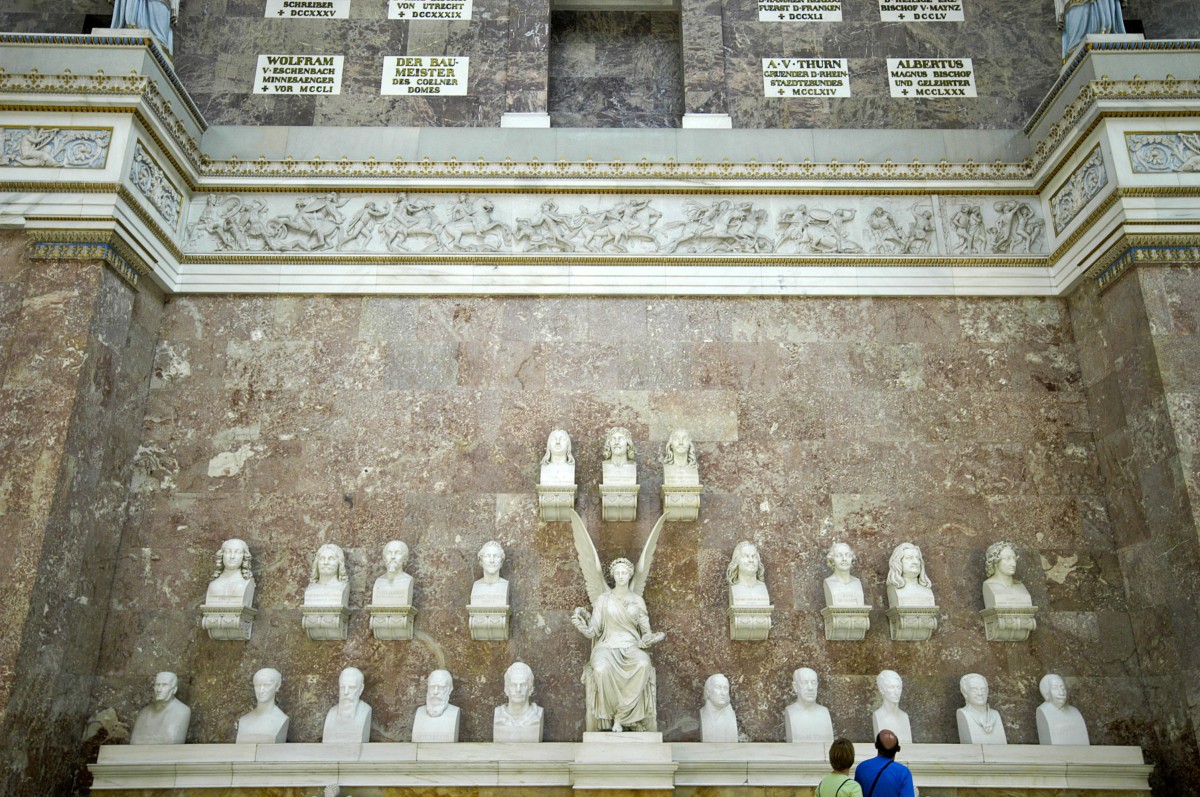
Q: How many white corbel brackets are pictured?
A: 11